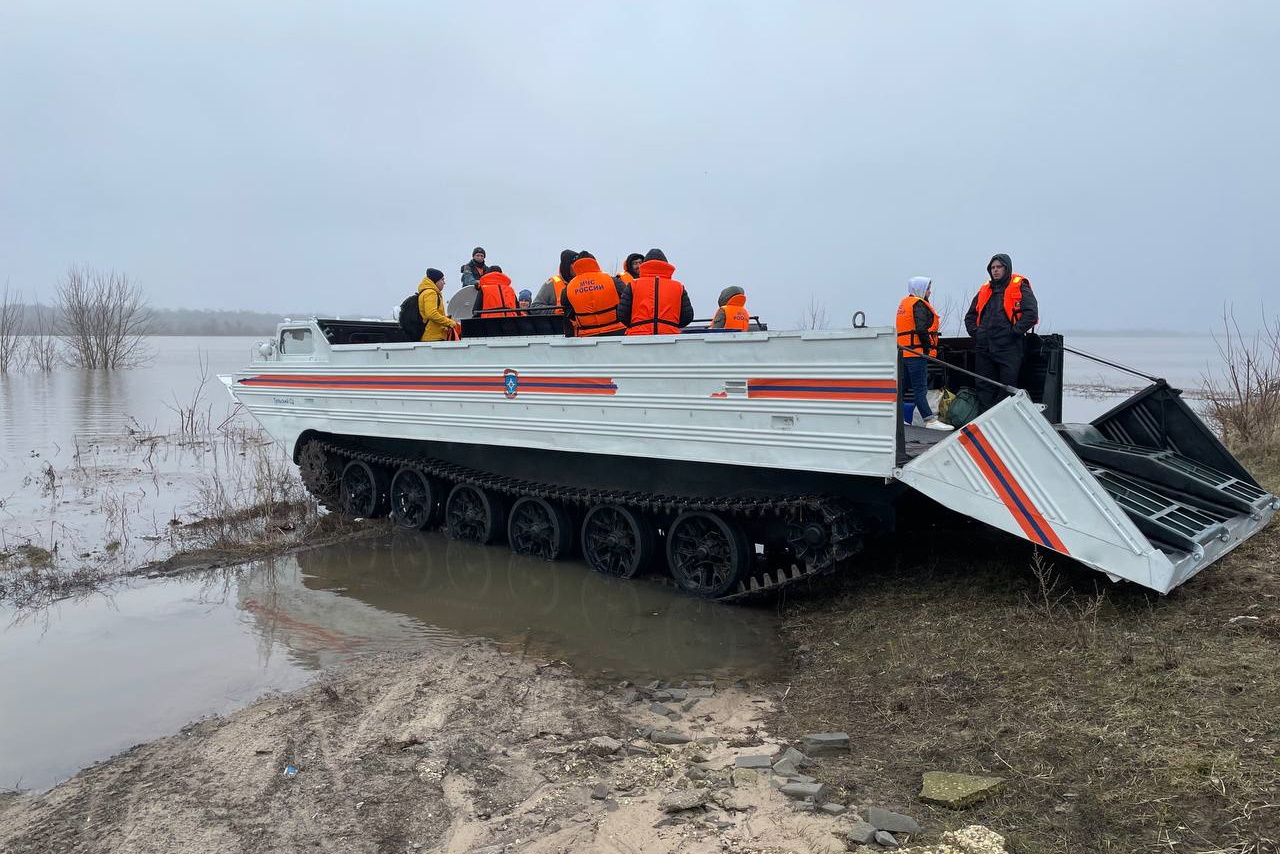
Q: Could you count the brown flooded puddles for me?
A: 1